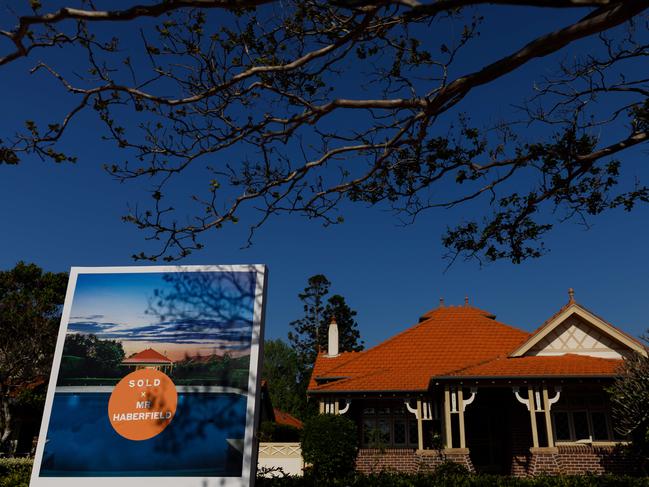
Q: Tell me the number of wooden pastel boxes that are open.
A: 0